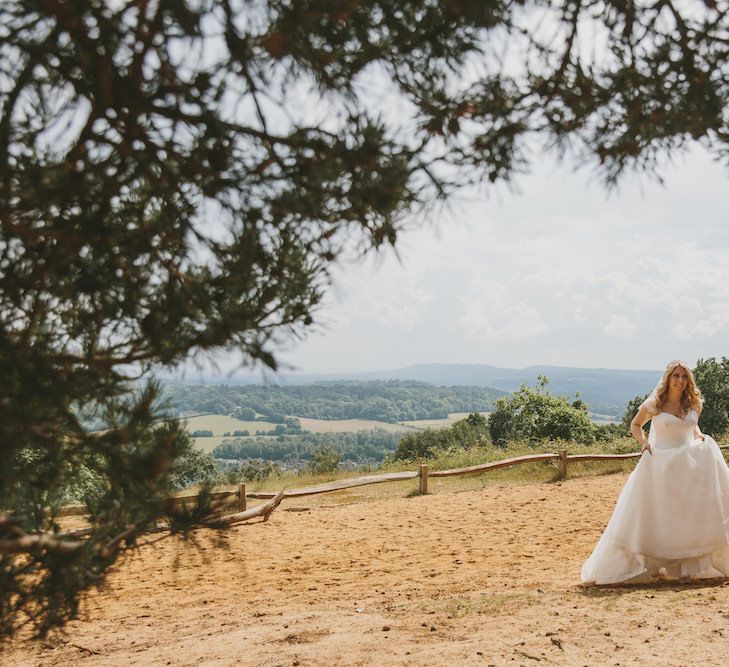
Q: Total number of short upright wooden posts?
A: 3